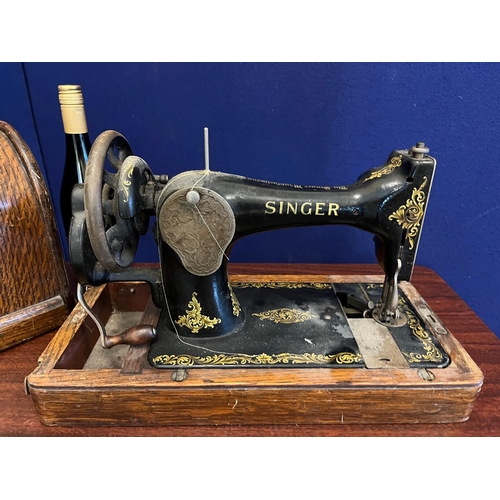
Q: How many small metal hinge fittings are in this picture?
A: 2